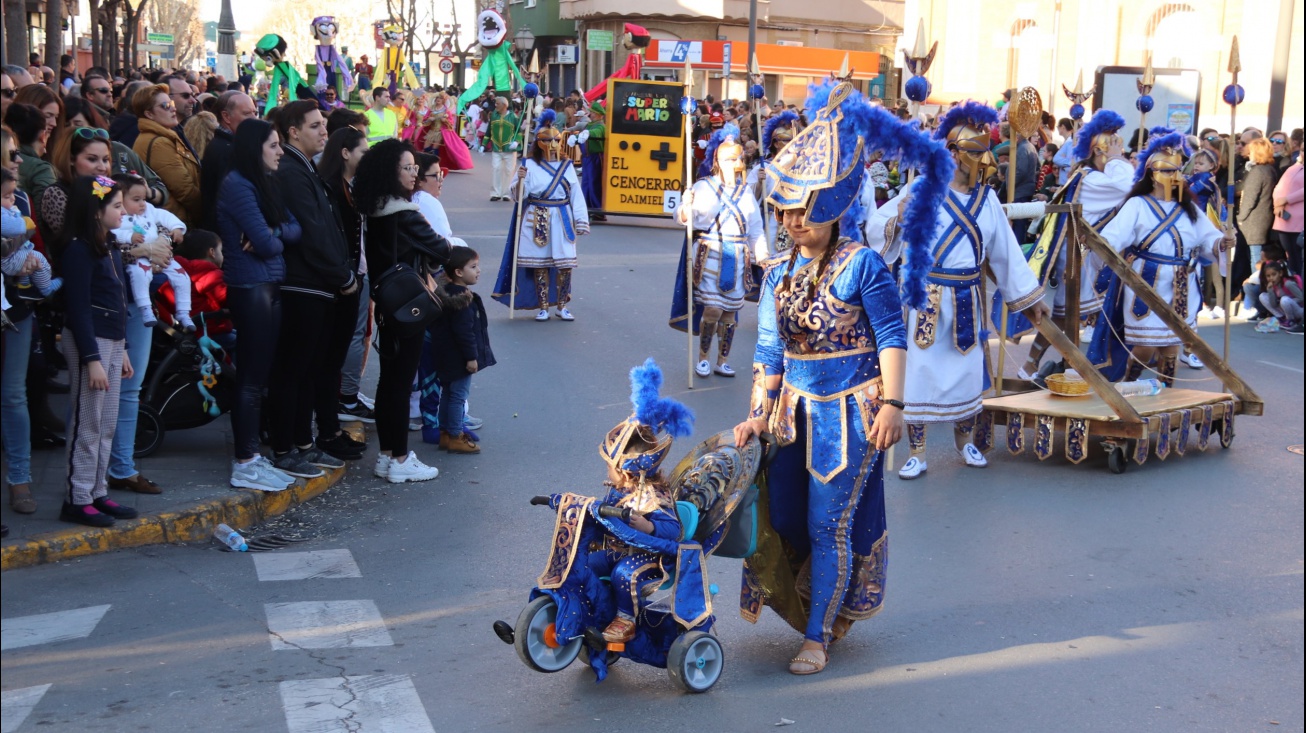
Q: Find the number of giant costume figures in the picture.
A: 5